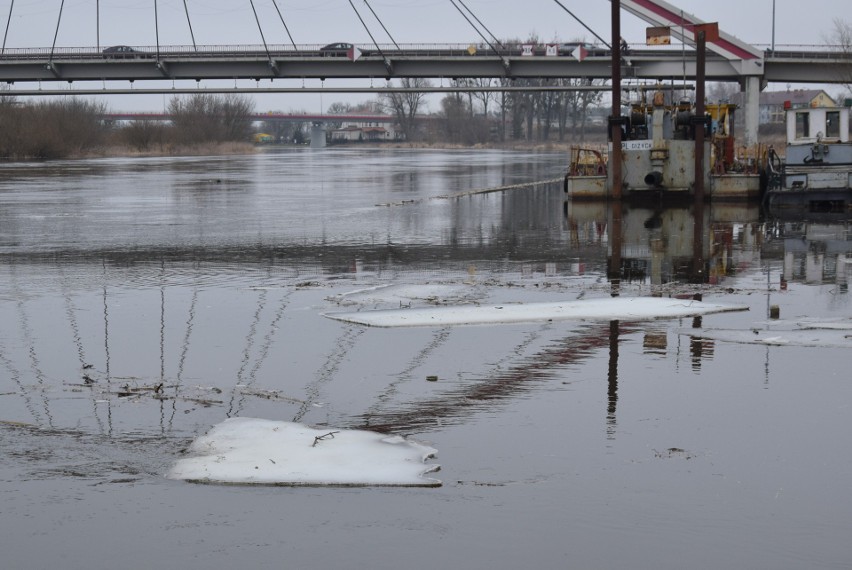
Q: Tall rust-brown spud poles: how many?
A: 2